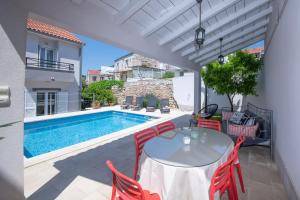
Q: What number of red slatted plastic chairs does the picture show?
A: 6